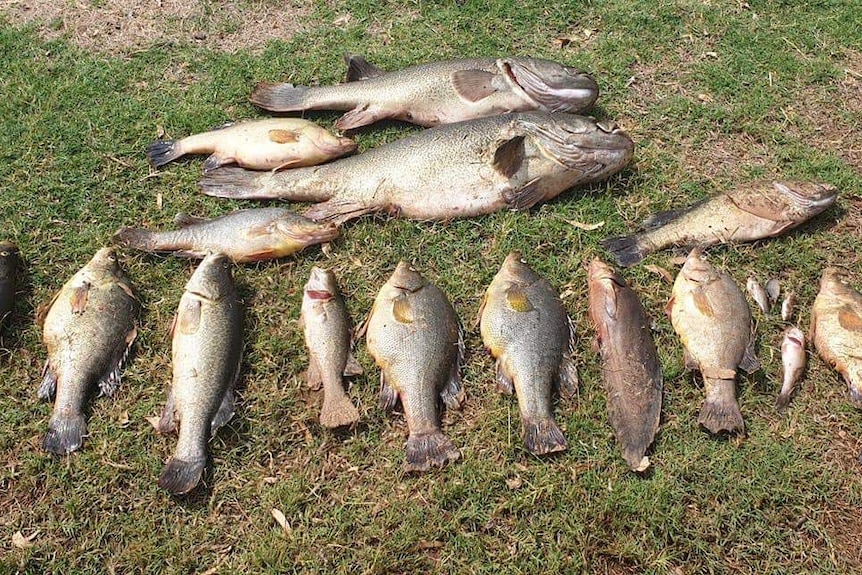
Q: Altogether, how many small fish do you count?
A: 4